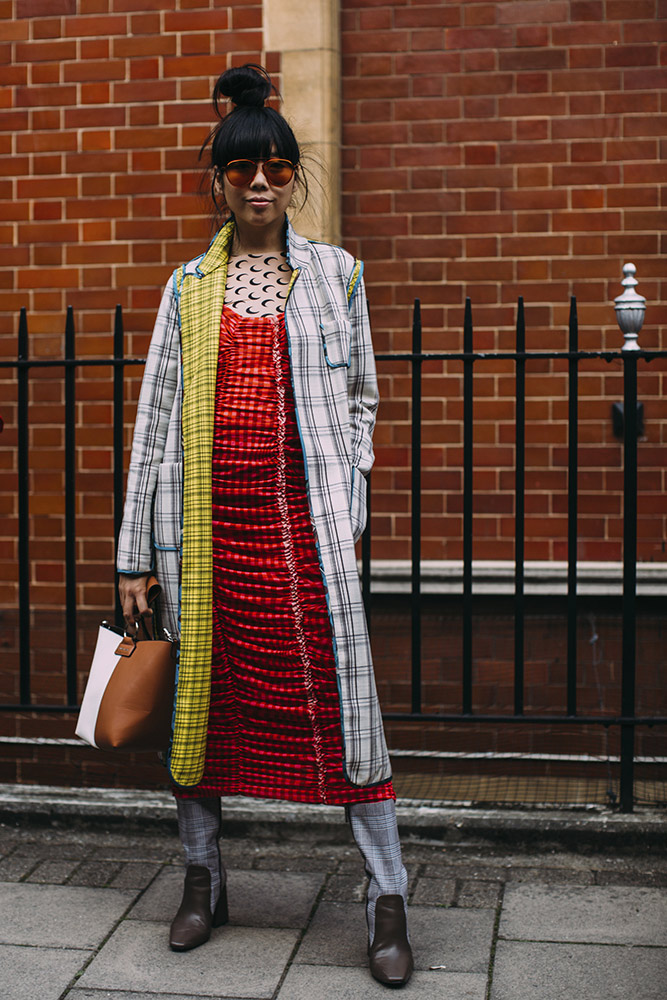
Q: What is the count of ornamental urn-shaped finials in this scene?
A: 1